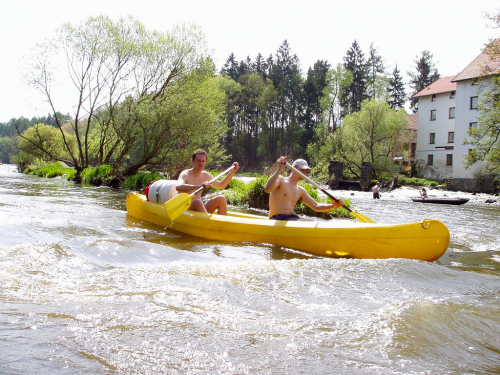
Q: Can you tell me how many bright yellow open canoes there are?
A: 1